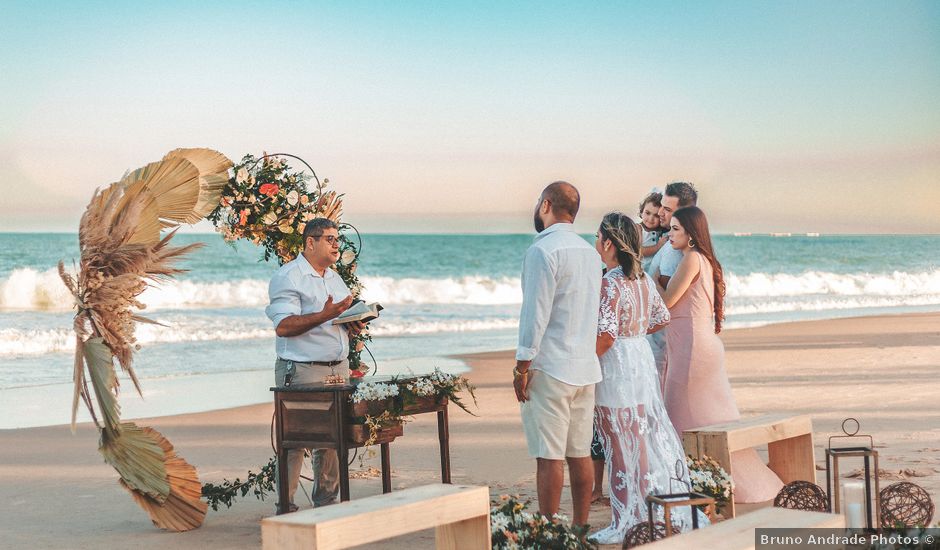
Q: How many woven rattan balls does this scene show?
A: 3